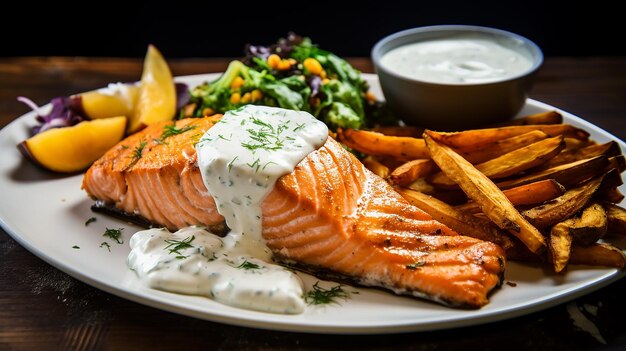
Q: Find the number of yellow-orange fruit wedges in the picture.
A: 3